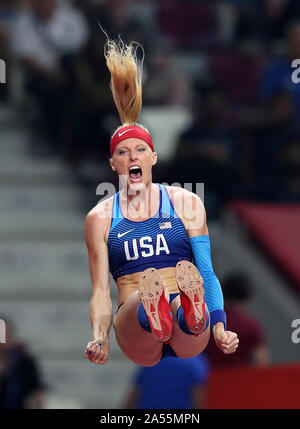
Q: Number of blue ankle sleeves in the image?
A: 2